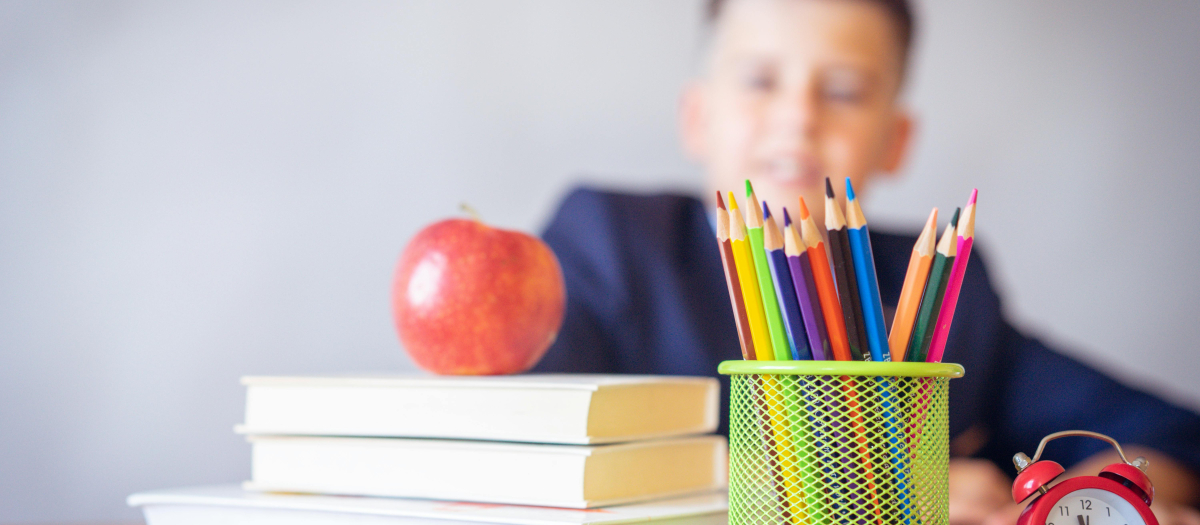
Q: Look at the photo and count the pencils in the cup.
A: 11